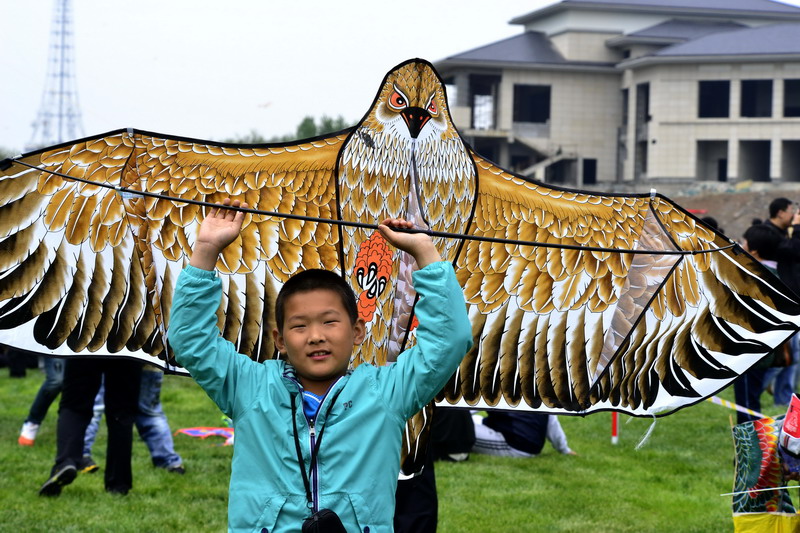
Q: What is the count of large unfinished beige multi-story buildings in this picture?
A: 1